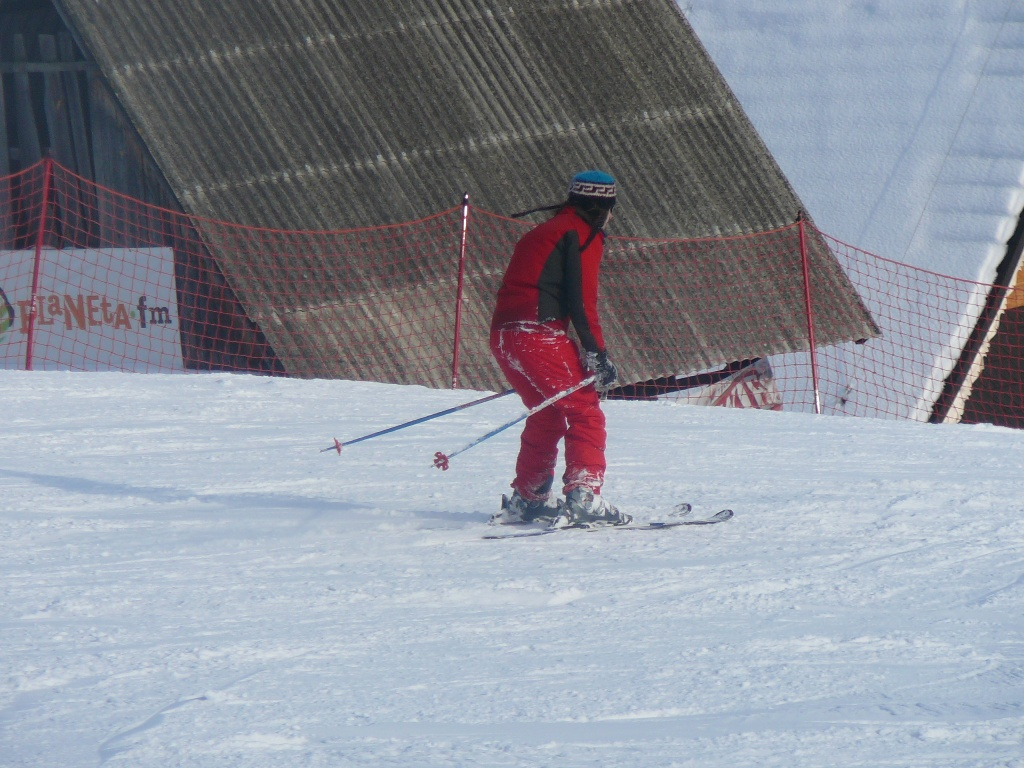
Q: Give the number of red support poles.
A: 3